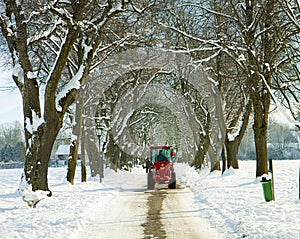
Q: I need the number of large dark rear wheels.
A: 2